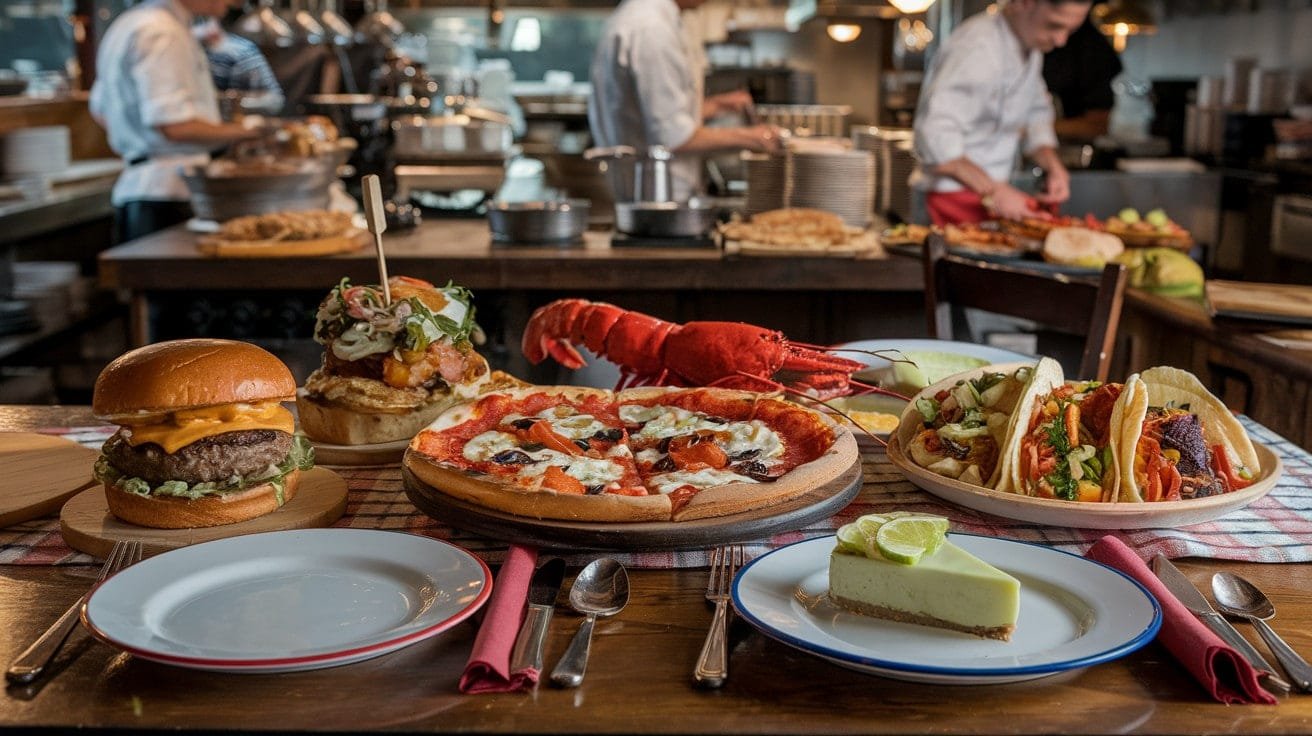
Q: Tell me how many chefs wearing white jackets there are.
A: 3